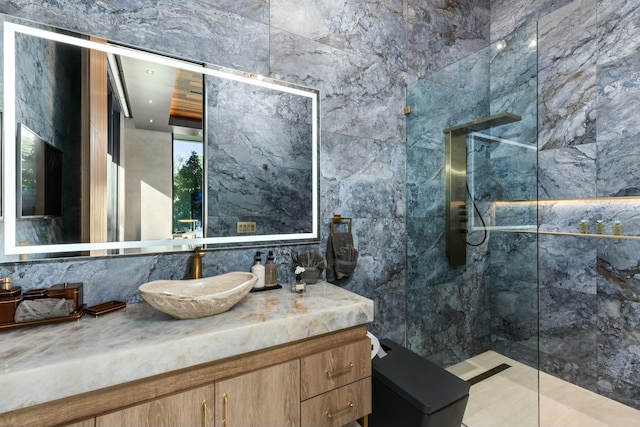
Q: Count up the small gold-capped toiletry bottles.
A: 3